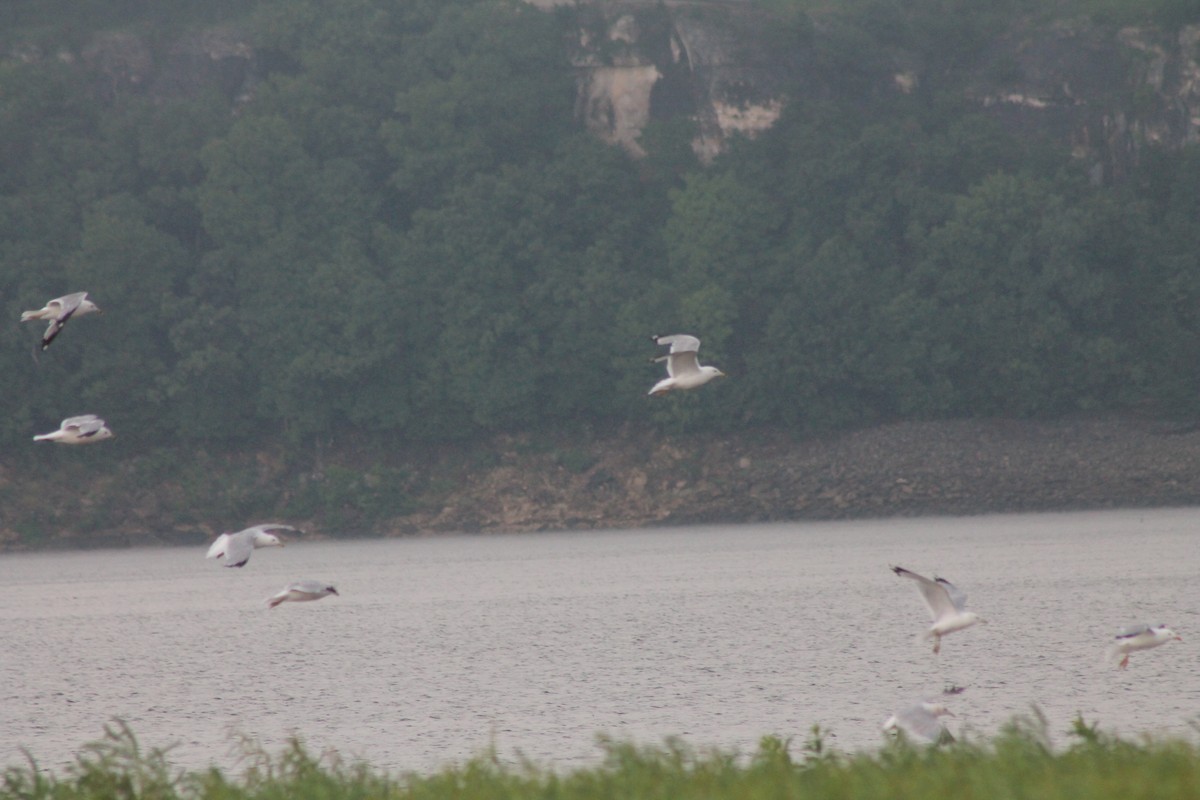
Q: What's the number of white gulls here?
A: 8